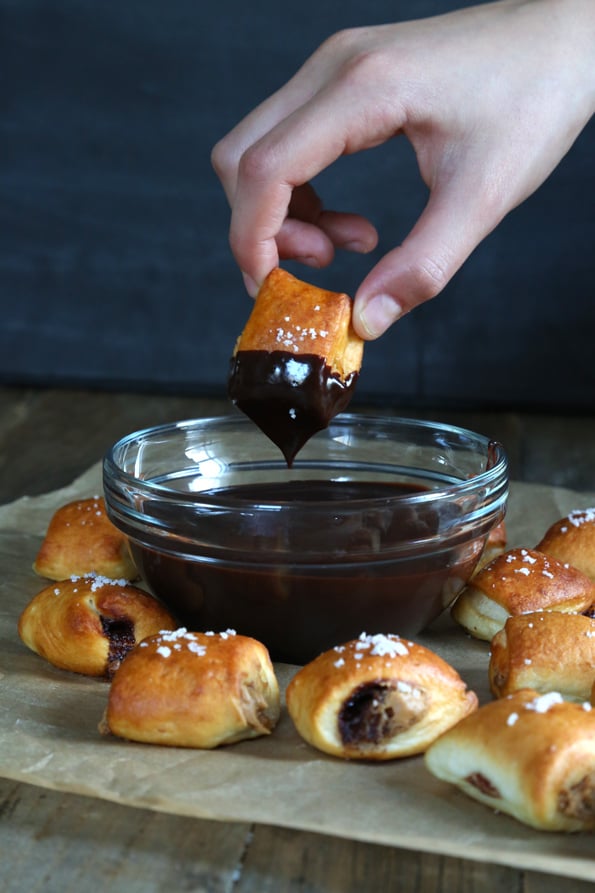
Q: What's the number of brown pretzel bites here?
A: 10